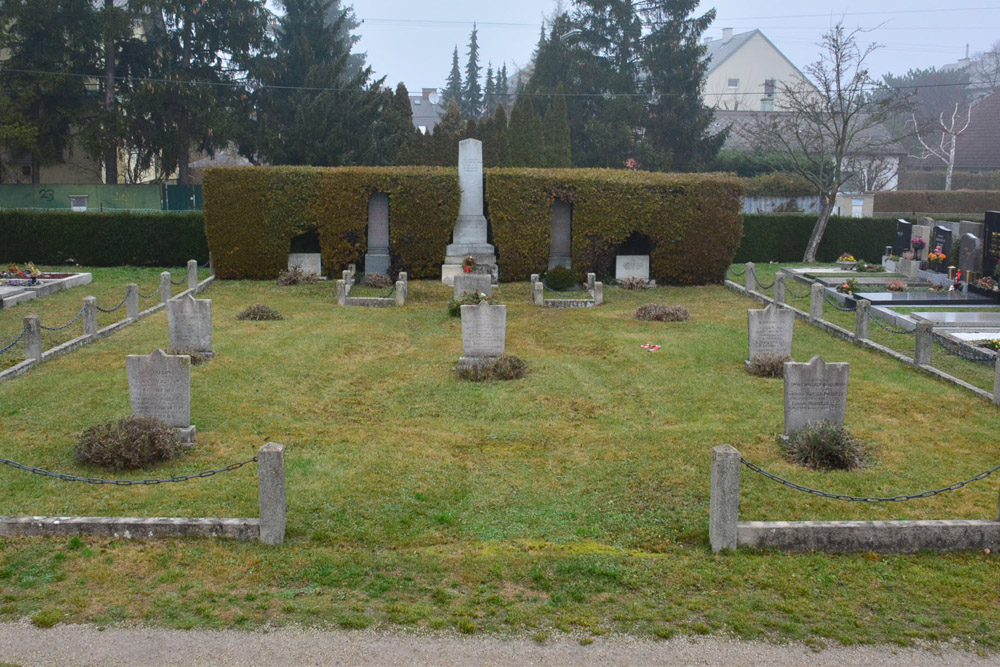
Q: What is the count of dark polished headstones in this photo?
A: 3